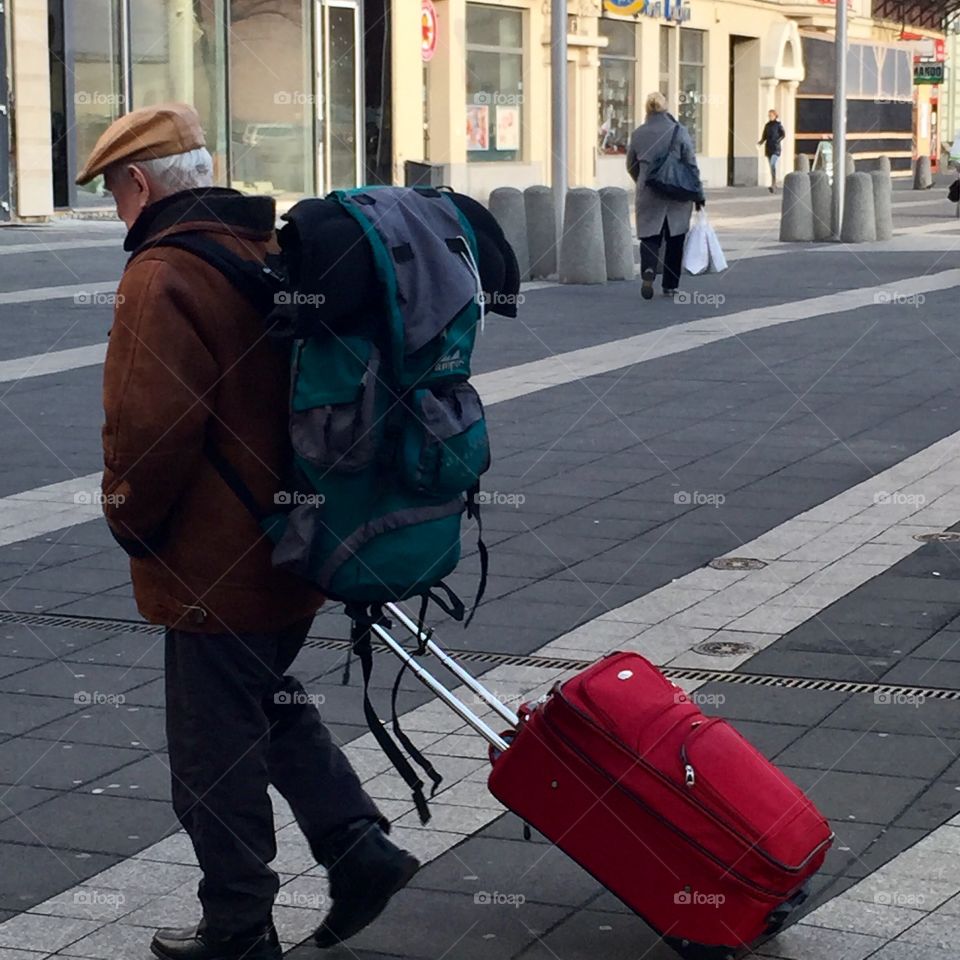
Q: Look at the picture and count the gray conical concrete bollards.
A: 12